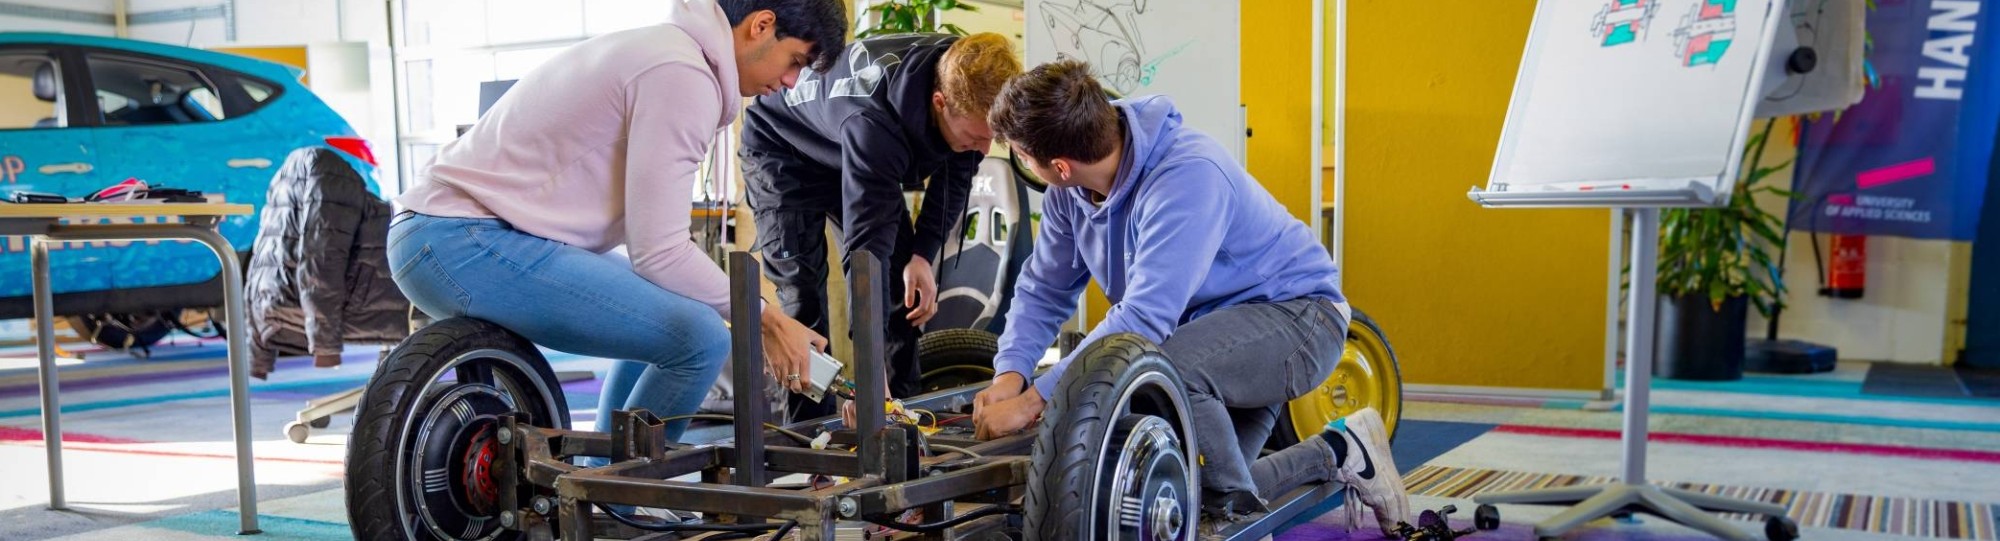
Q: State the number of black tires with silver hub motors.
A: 2